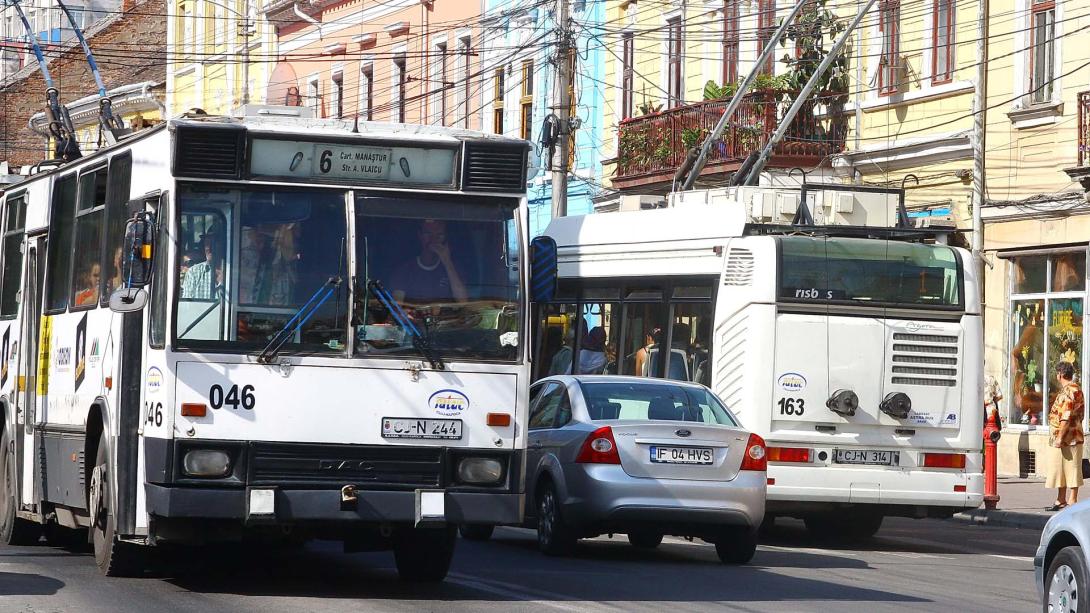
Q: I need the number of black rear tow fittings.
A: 2